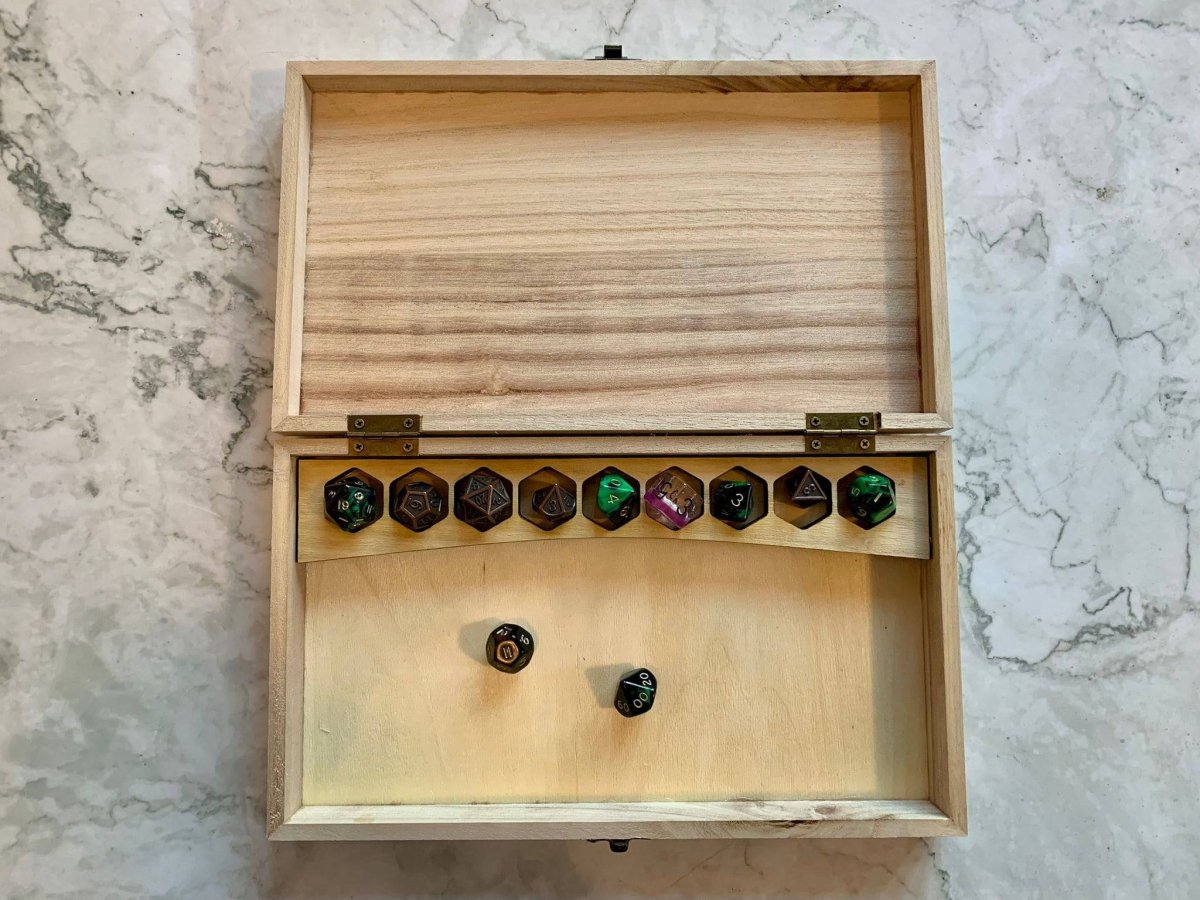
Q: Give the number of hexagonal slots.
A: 9